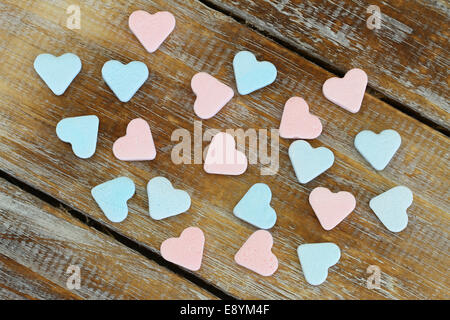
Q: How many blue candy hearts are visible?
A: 11